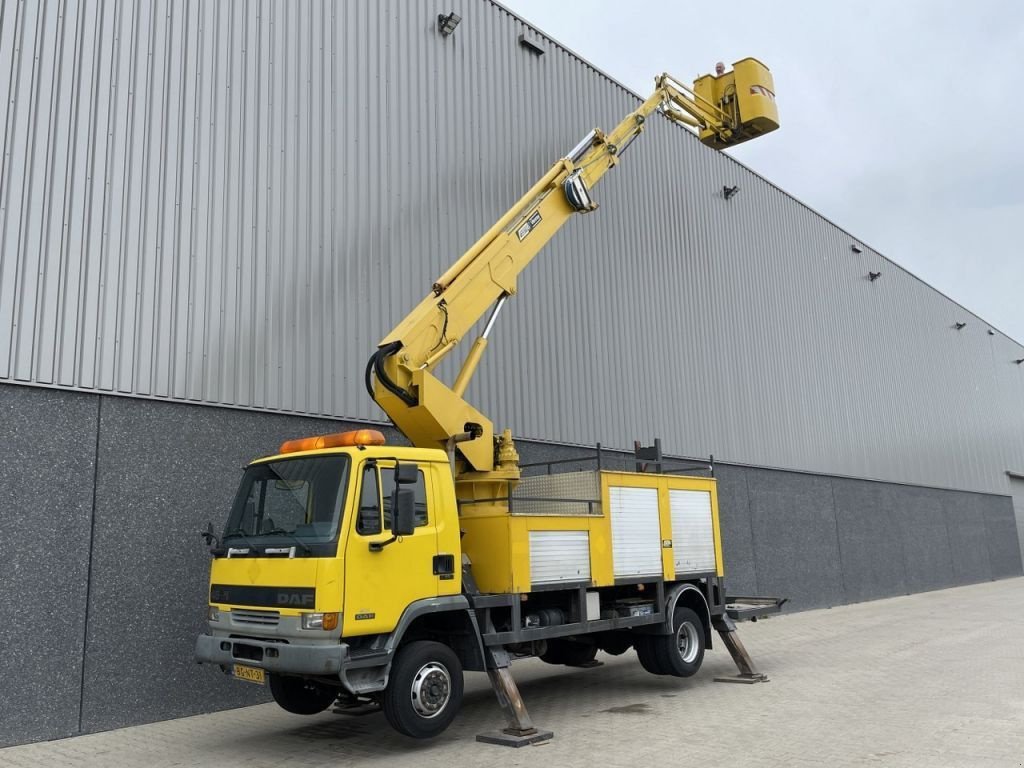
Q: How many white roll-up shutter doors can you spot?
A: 3